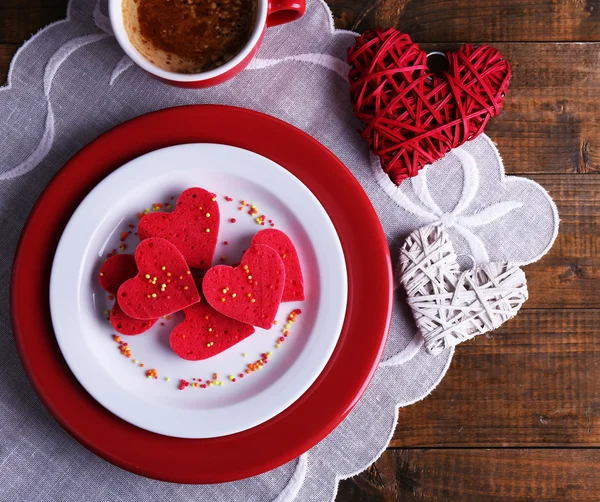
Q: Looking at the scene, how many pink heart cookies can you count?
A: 6